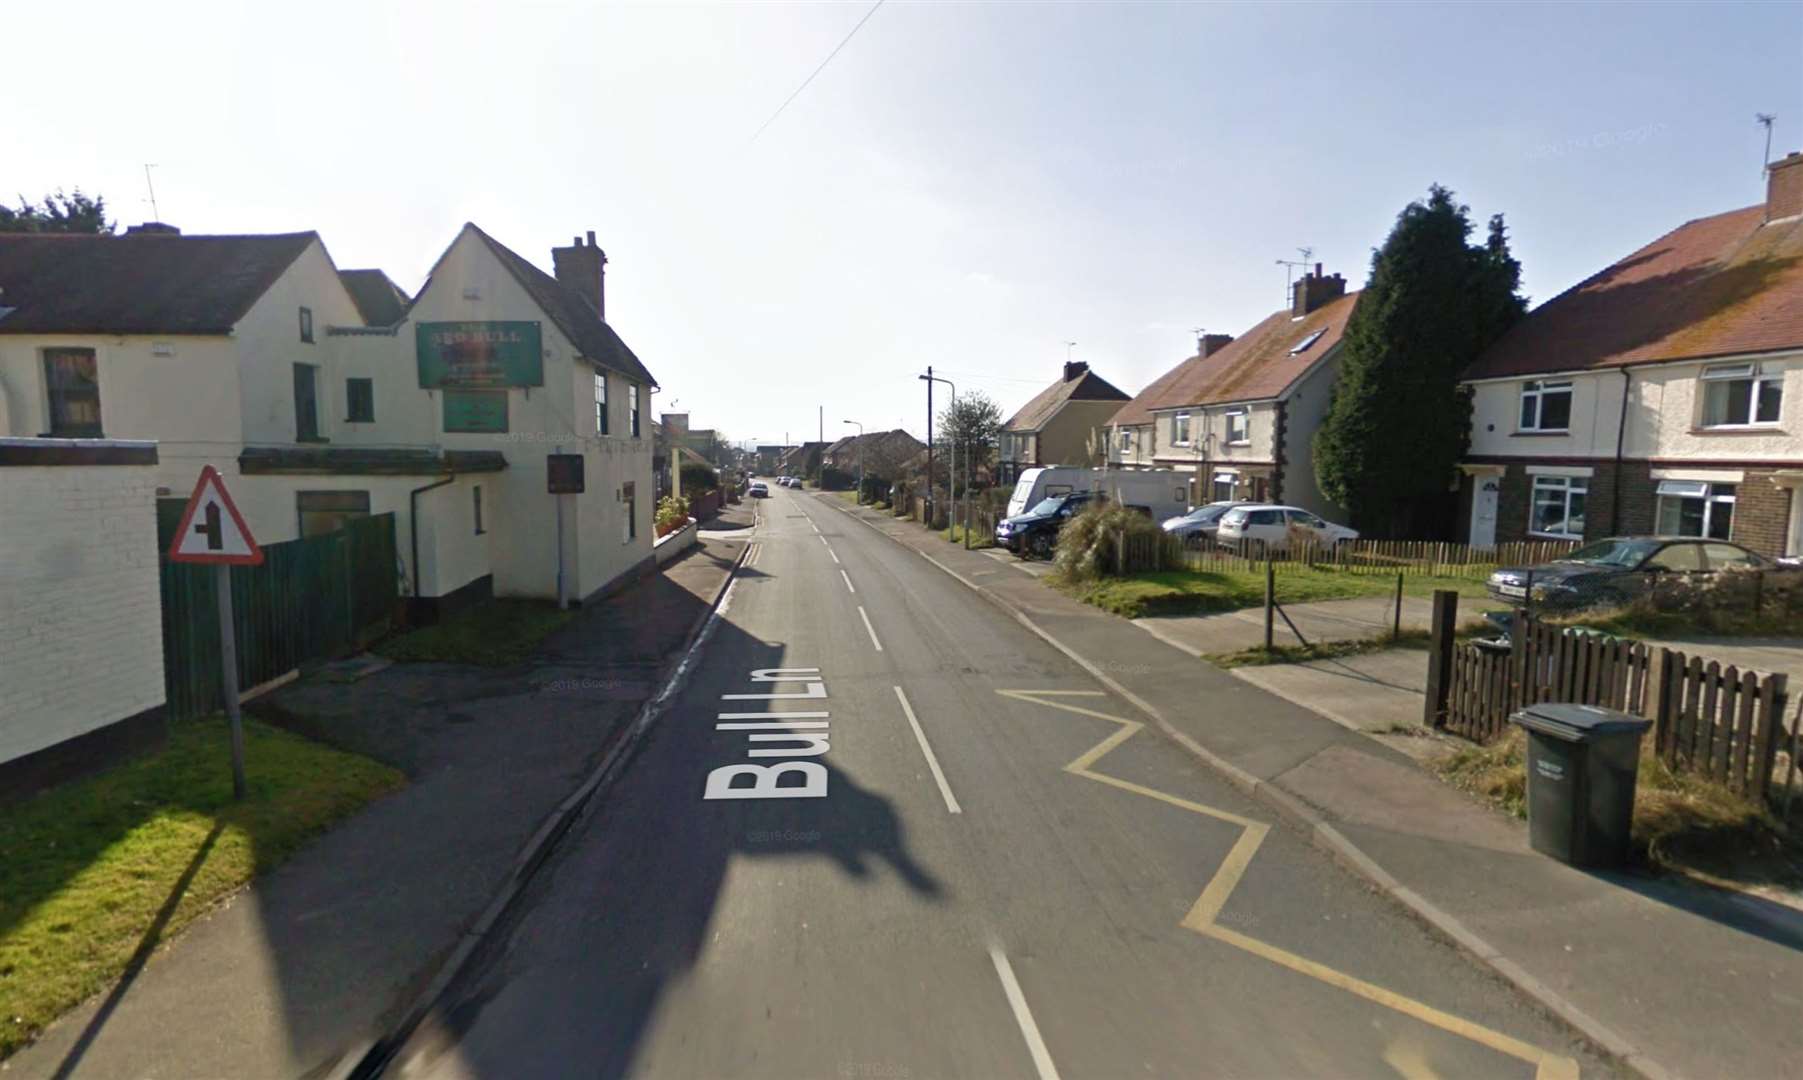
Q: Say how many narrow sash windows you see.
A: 2